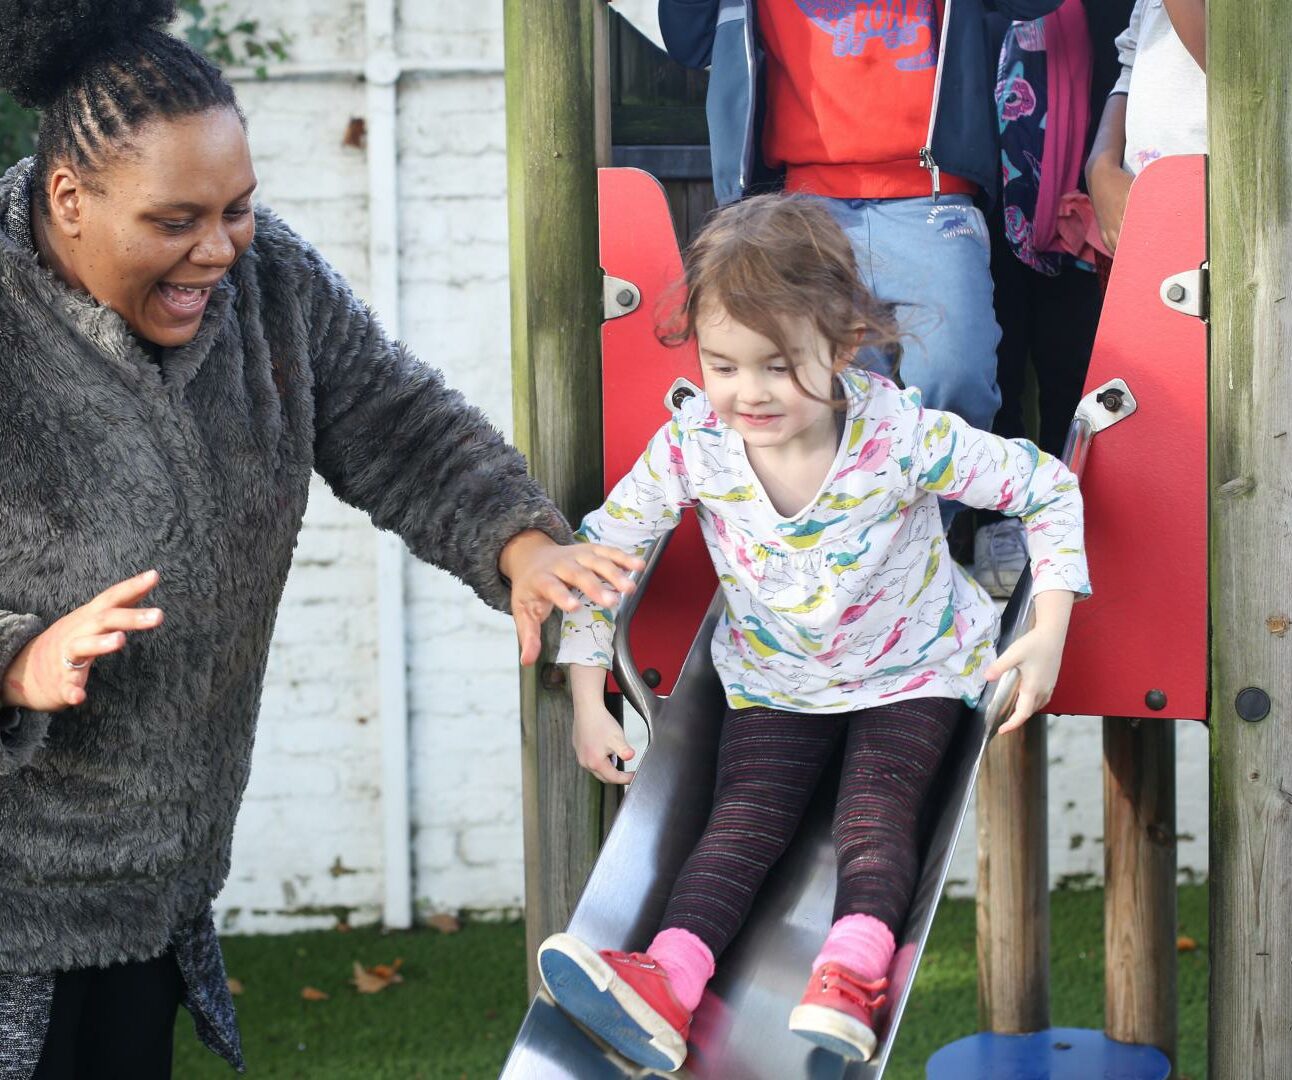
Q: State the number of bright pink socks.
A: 2